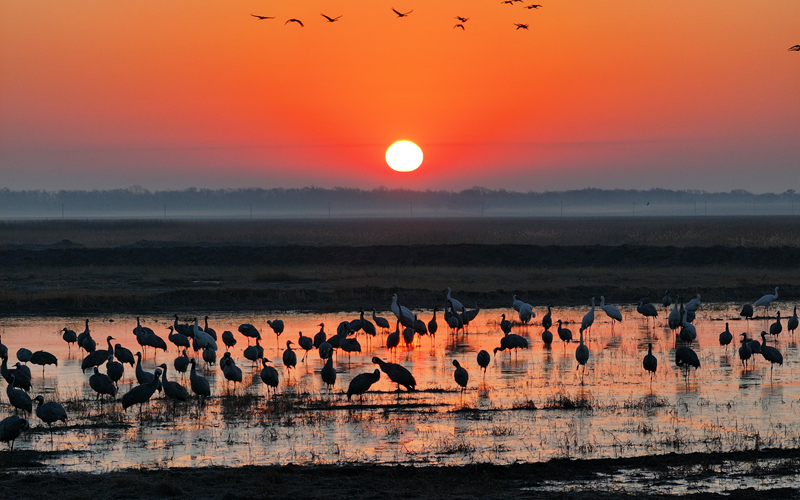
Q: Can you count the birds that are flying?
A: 11